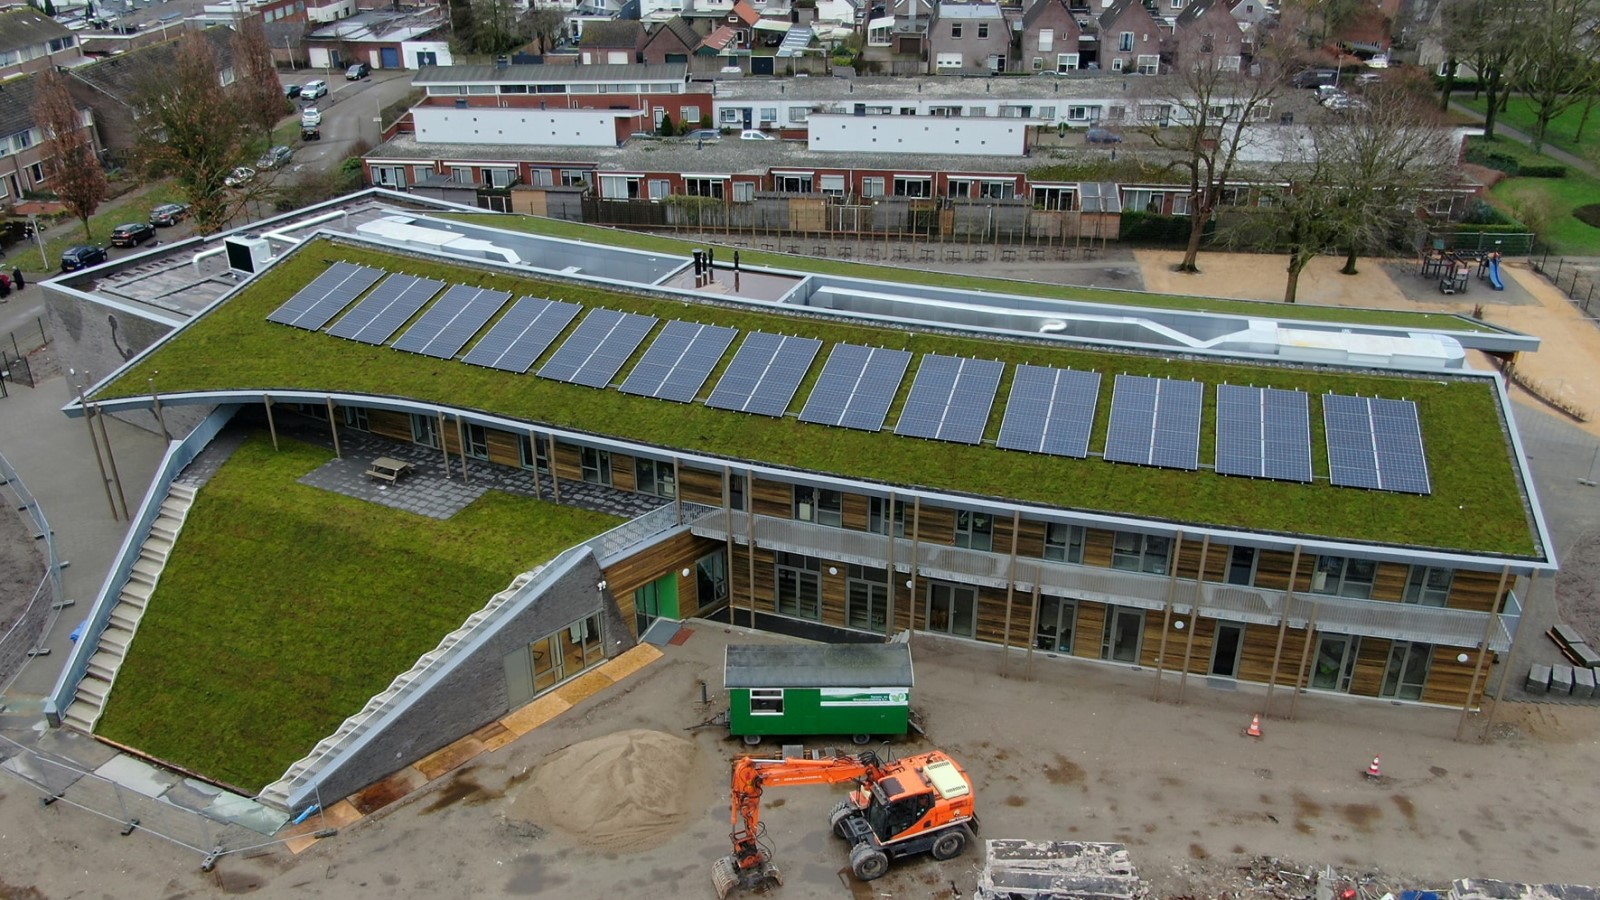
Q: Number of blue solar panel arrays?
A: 13